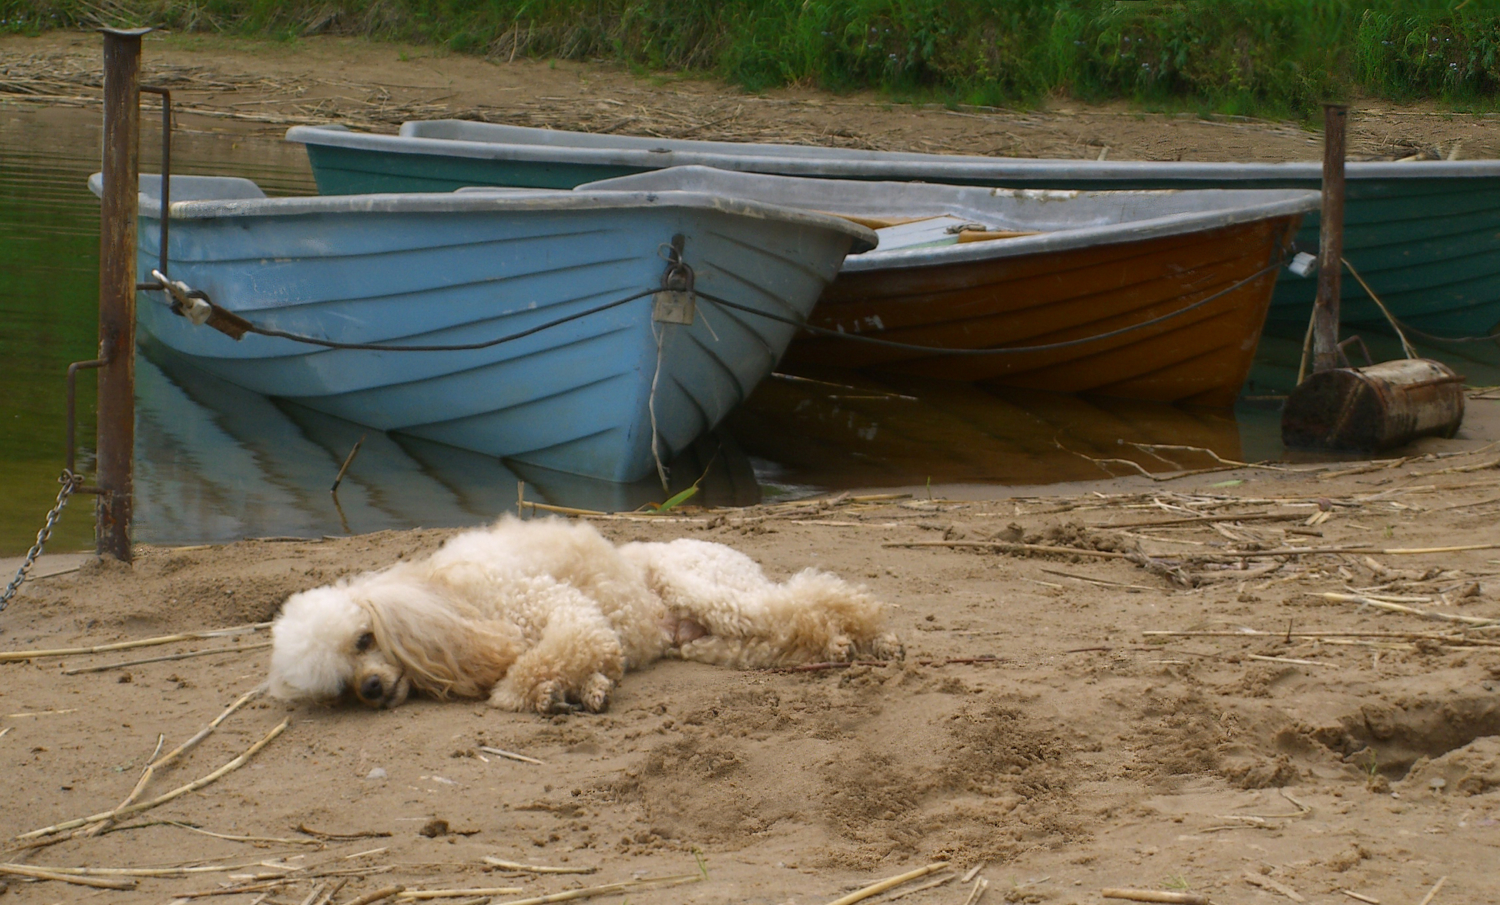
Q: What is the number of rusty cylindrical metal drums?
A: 1